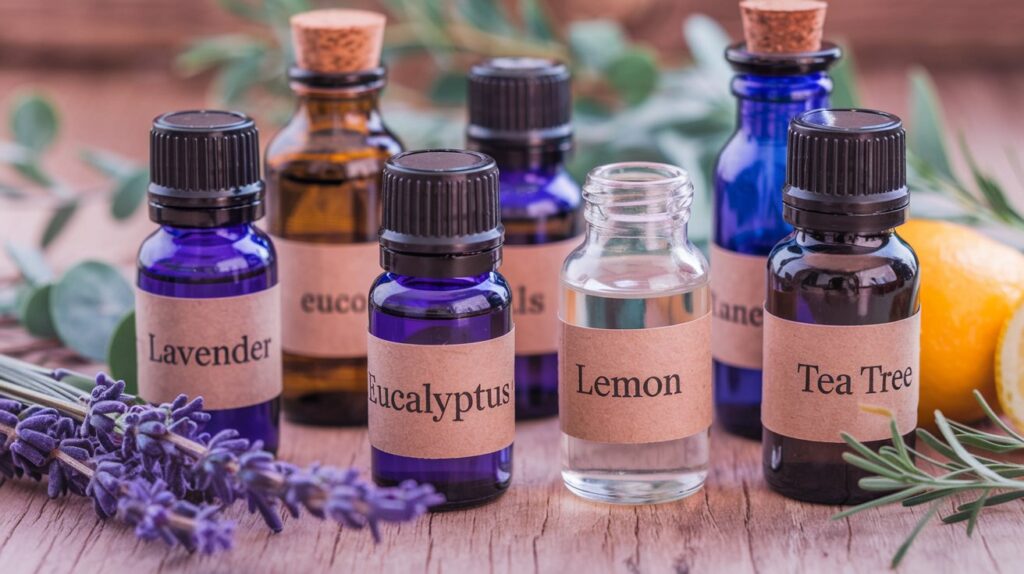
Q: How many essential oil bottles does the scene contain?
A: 7